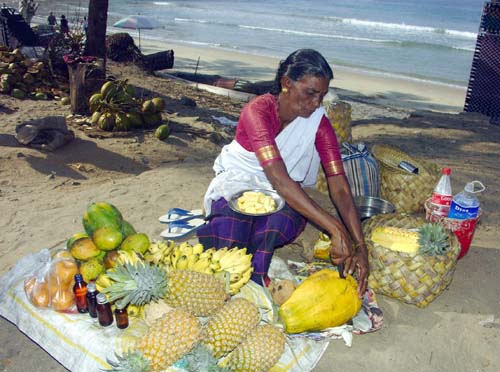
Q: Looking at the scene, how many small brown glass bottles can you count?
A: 4